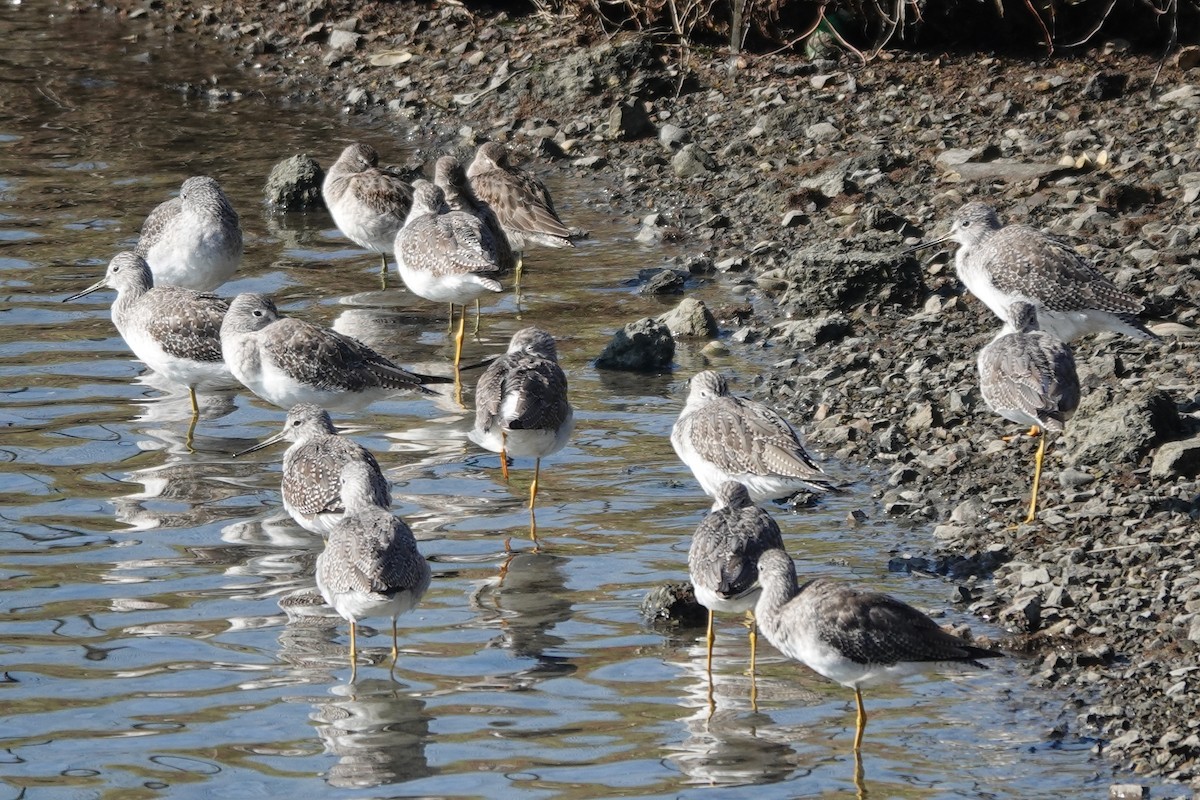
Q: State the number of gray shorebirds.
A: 15